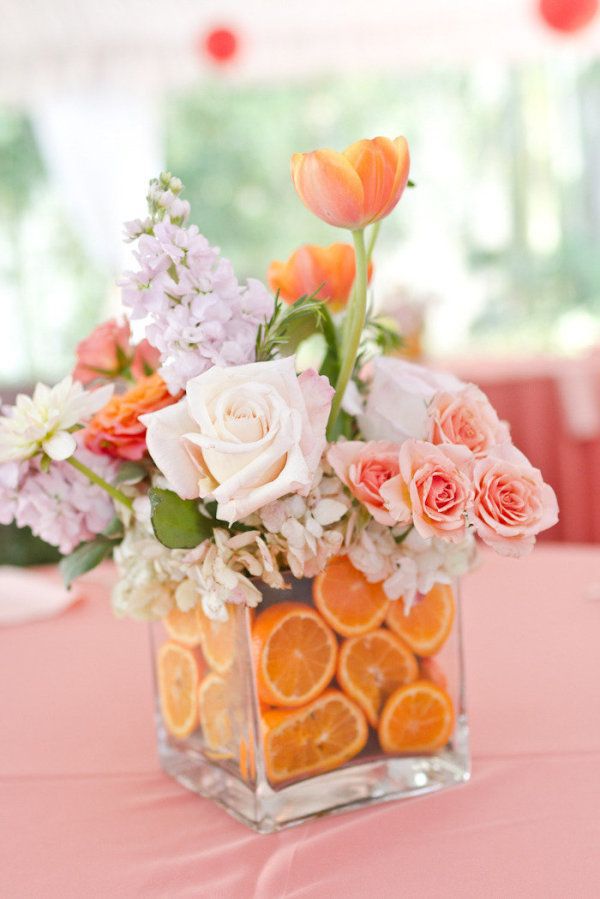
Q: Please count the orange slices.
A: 10